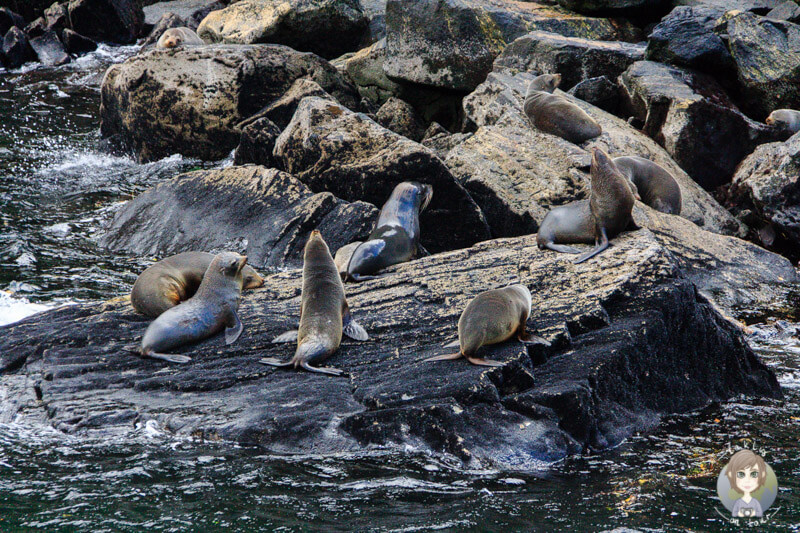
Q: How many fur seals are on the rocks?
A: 10